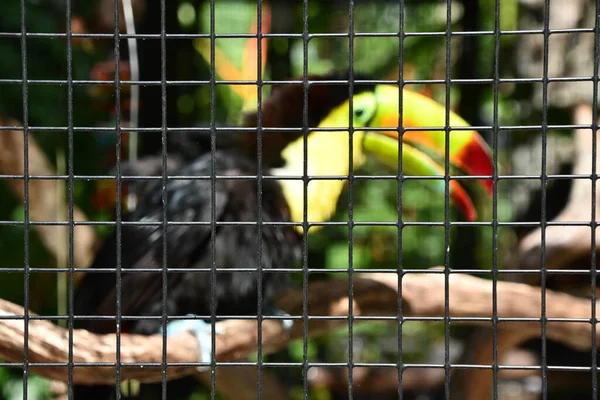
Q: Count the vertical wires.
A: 13